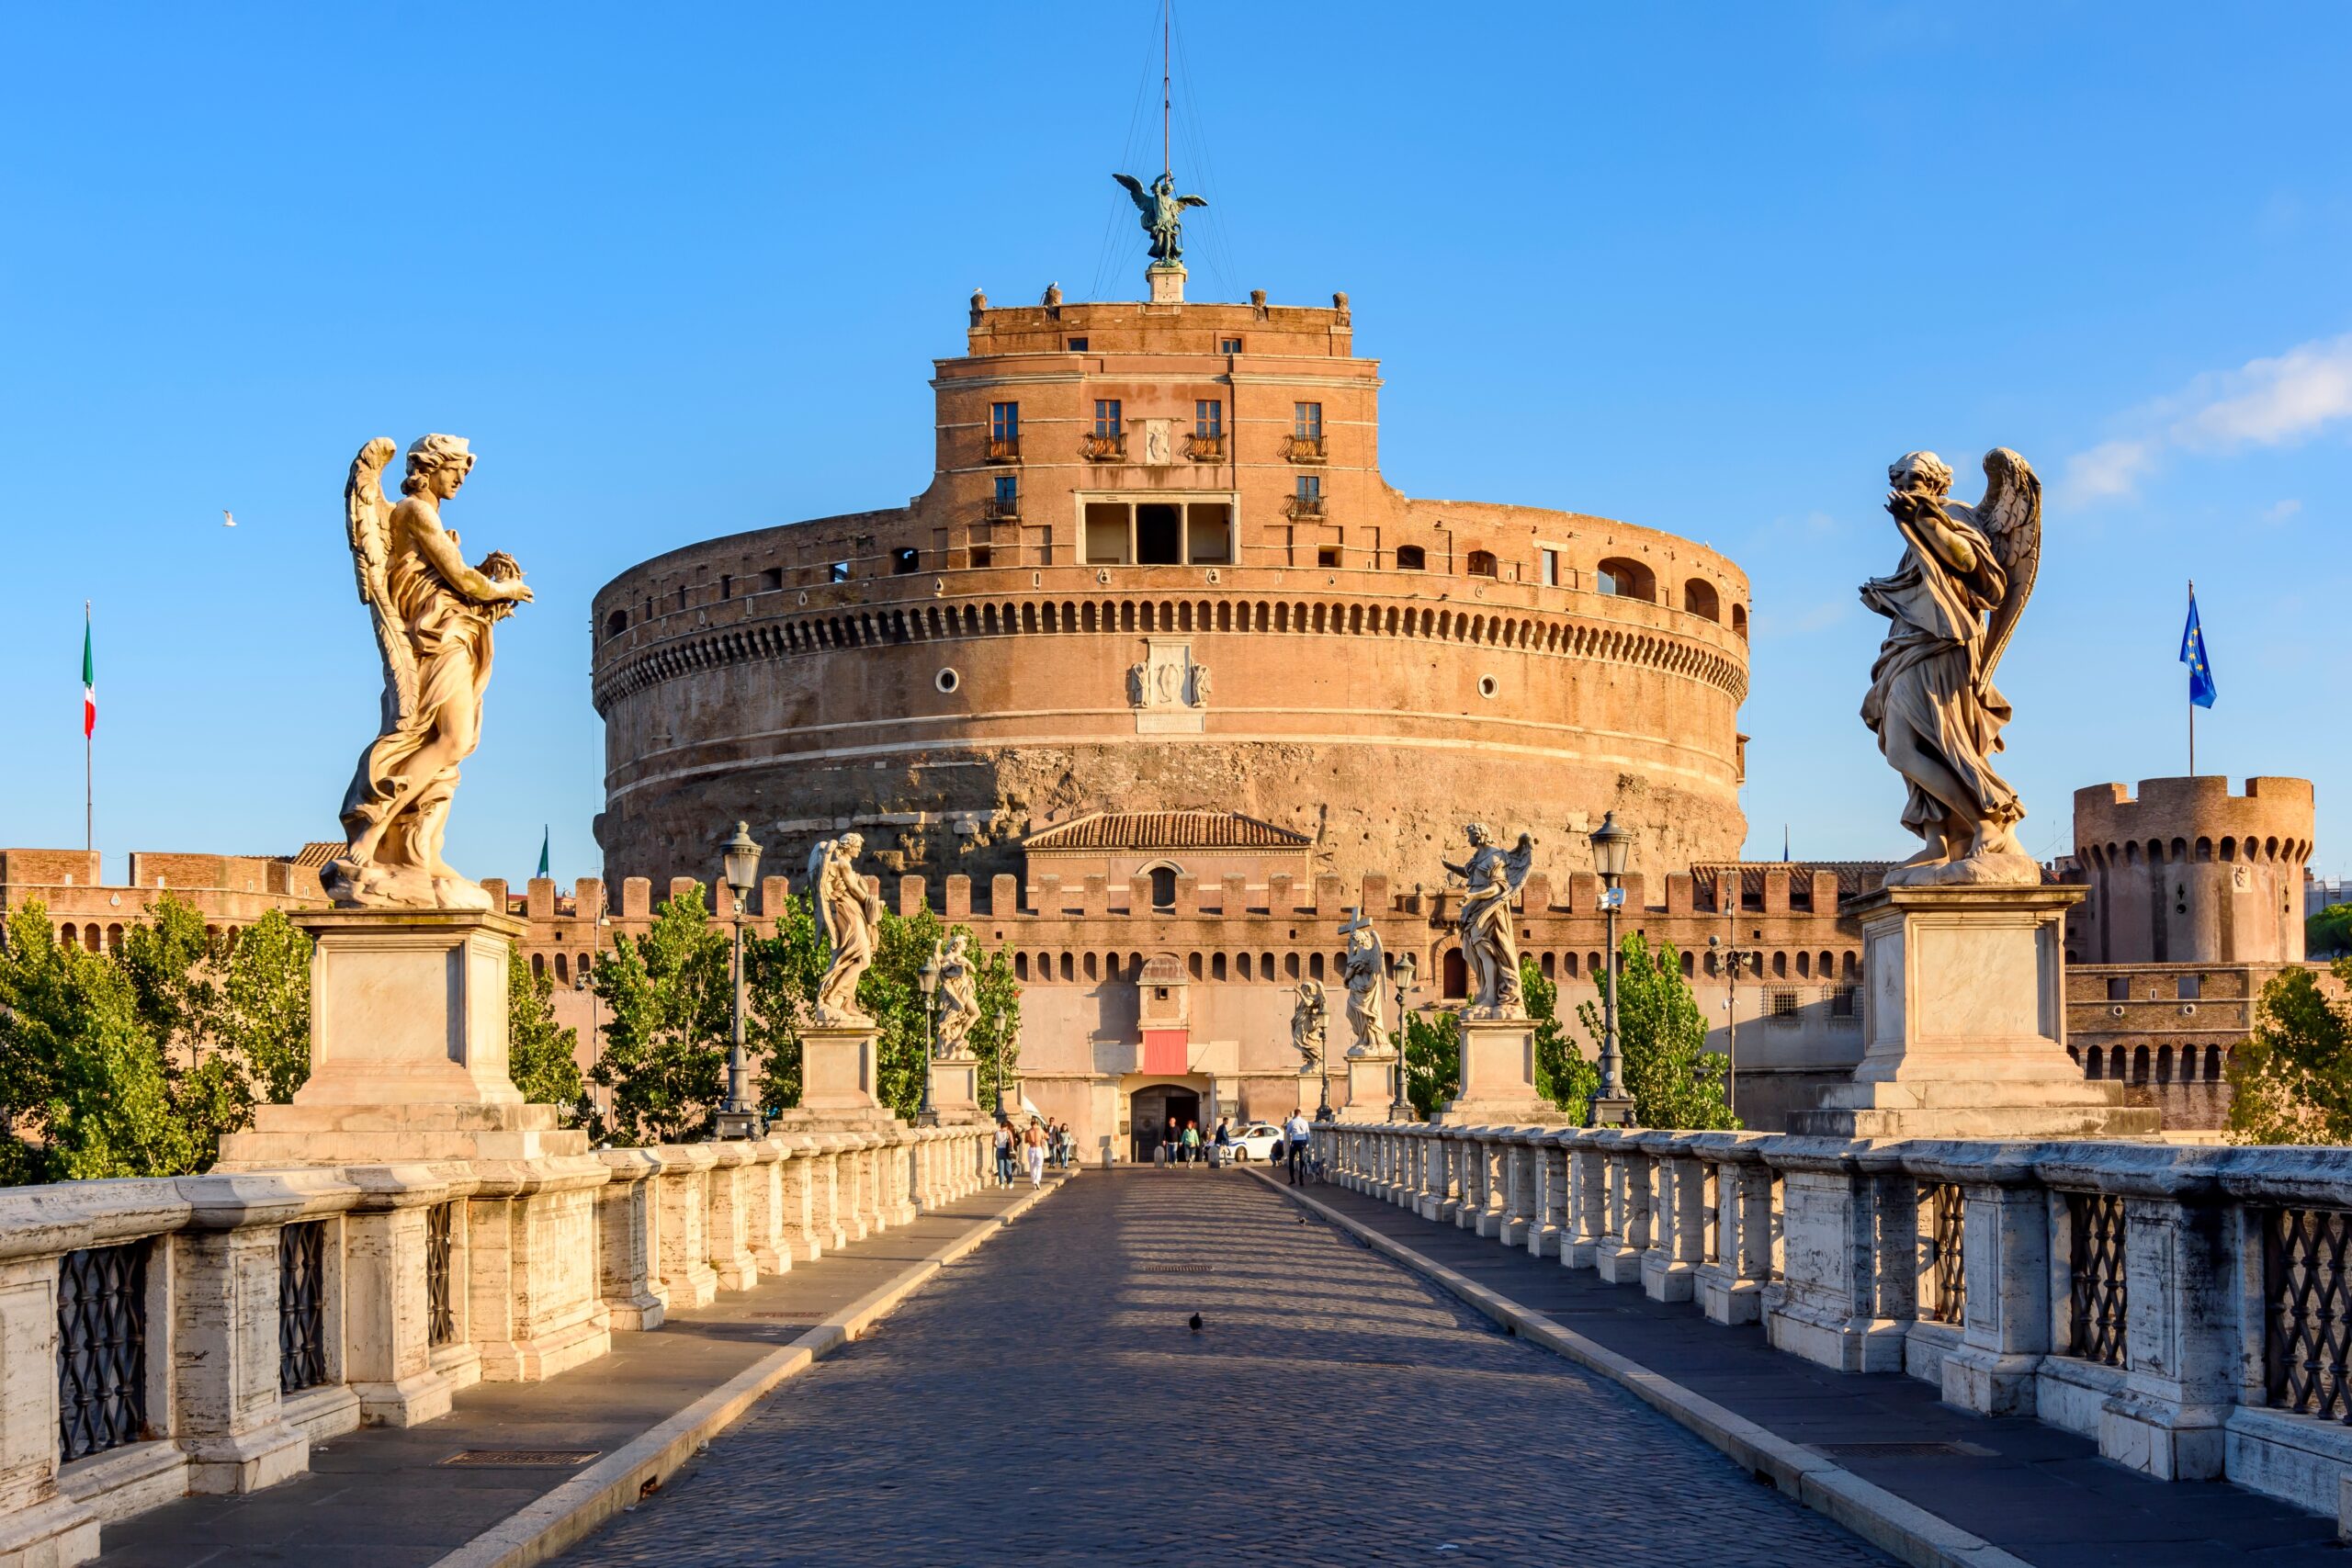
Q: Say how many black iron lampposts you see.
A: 6